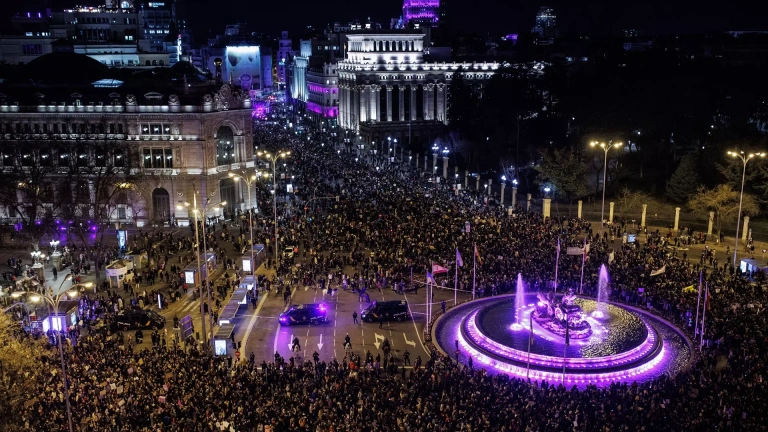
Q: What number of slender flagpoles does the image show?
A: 10